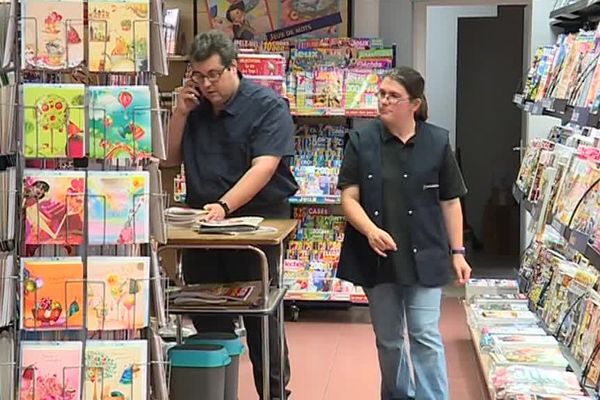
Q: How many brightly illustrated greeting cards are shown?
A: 10